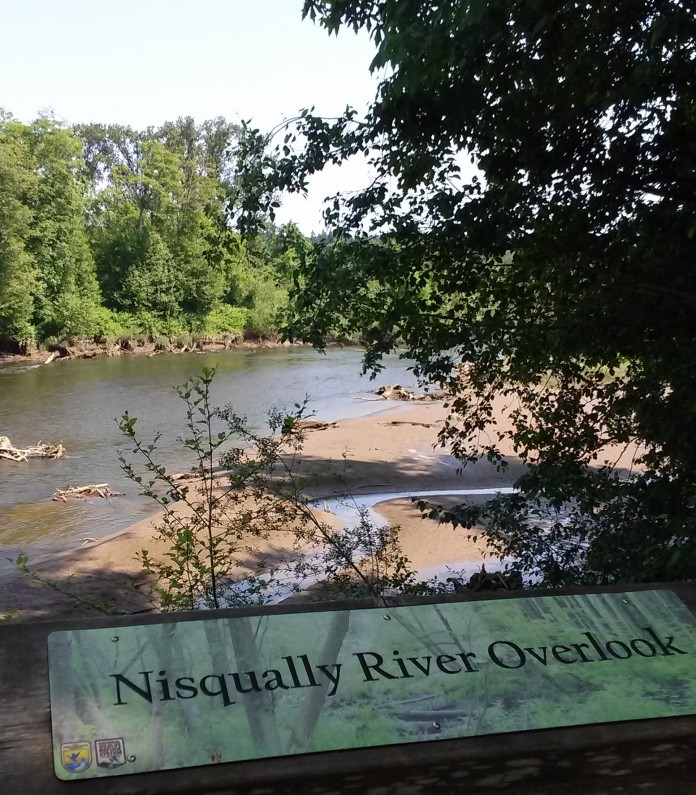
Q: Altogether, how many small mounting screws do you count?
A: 5